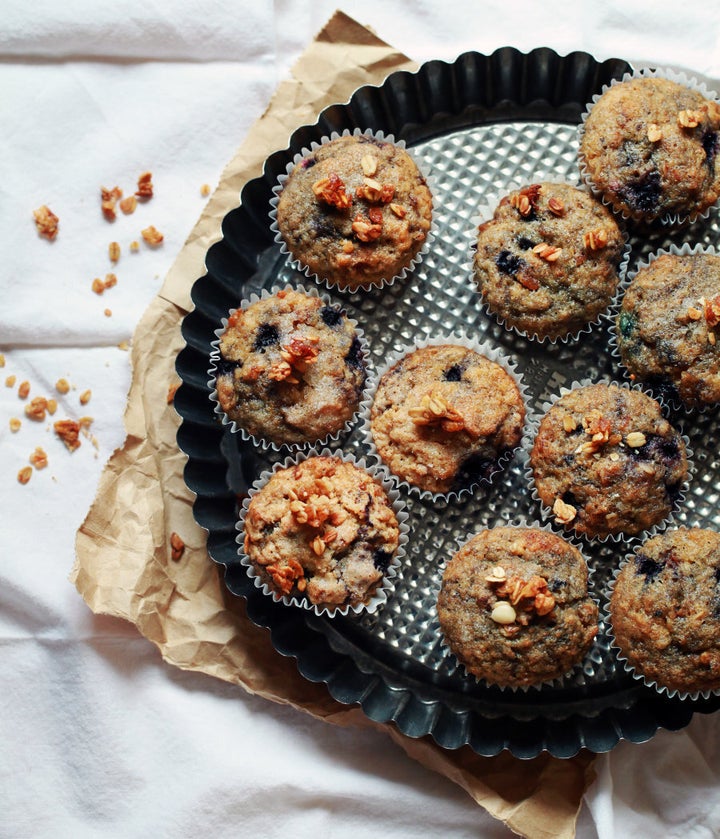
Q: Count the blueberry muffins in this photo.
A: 10